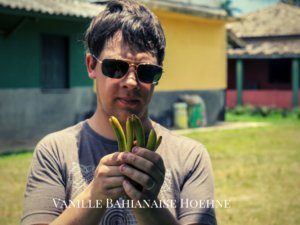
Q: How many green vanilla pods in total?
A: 5